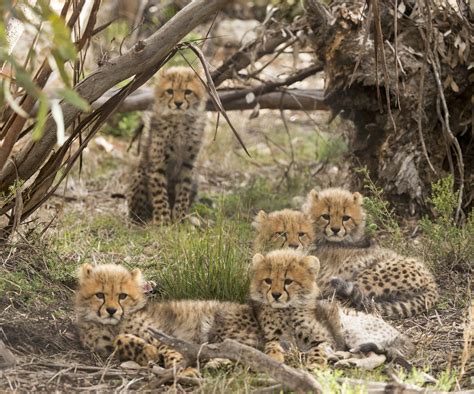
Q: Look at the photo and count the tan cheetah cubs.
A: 5